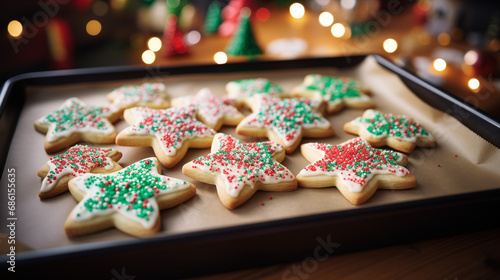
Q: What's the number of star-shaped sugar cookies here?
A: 12